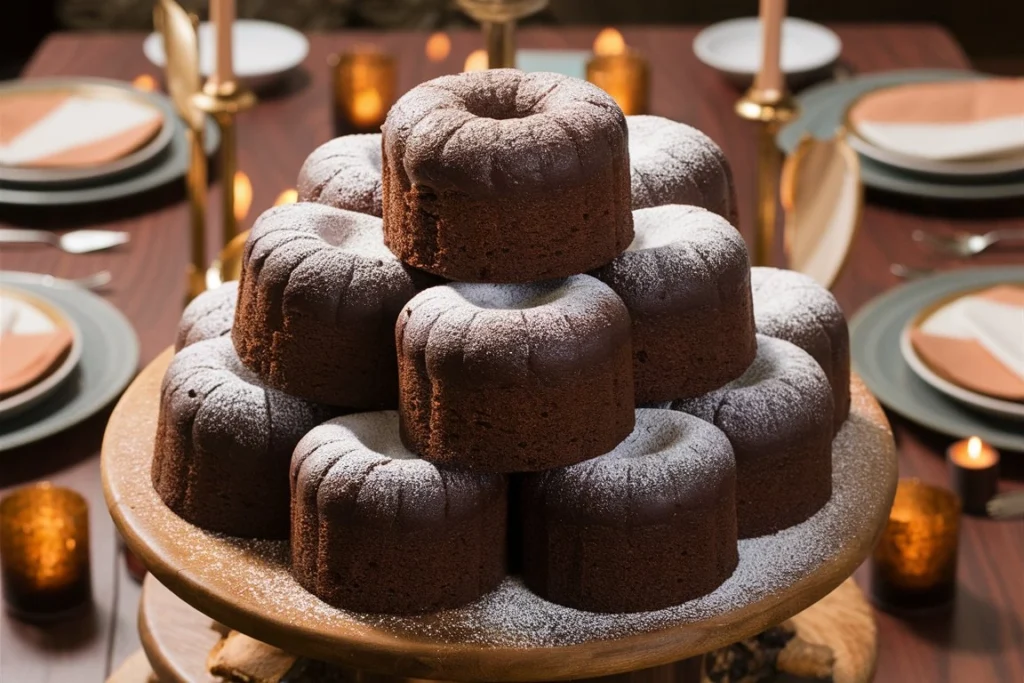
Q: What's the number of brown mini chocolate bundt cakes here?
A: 12